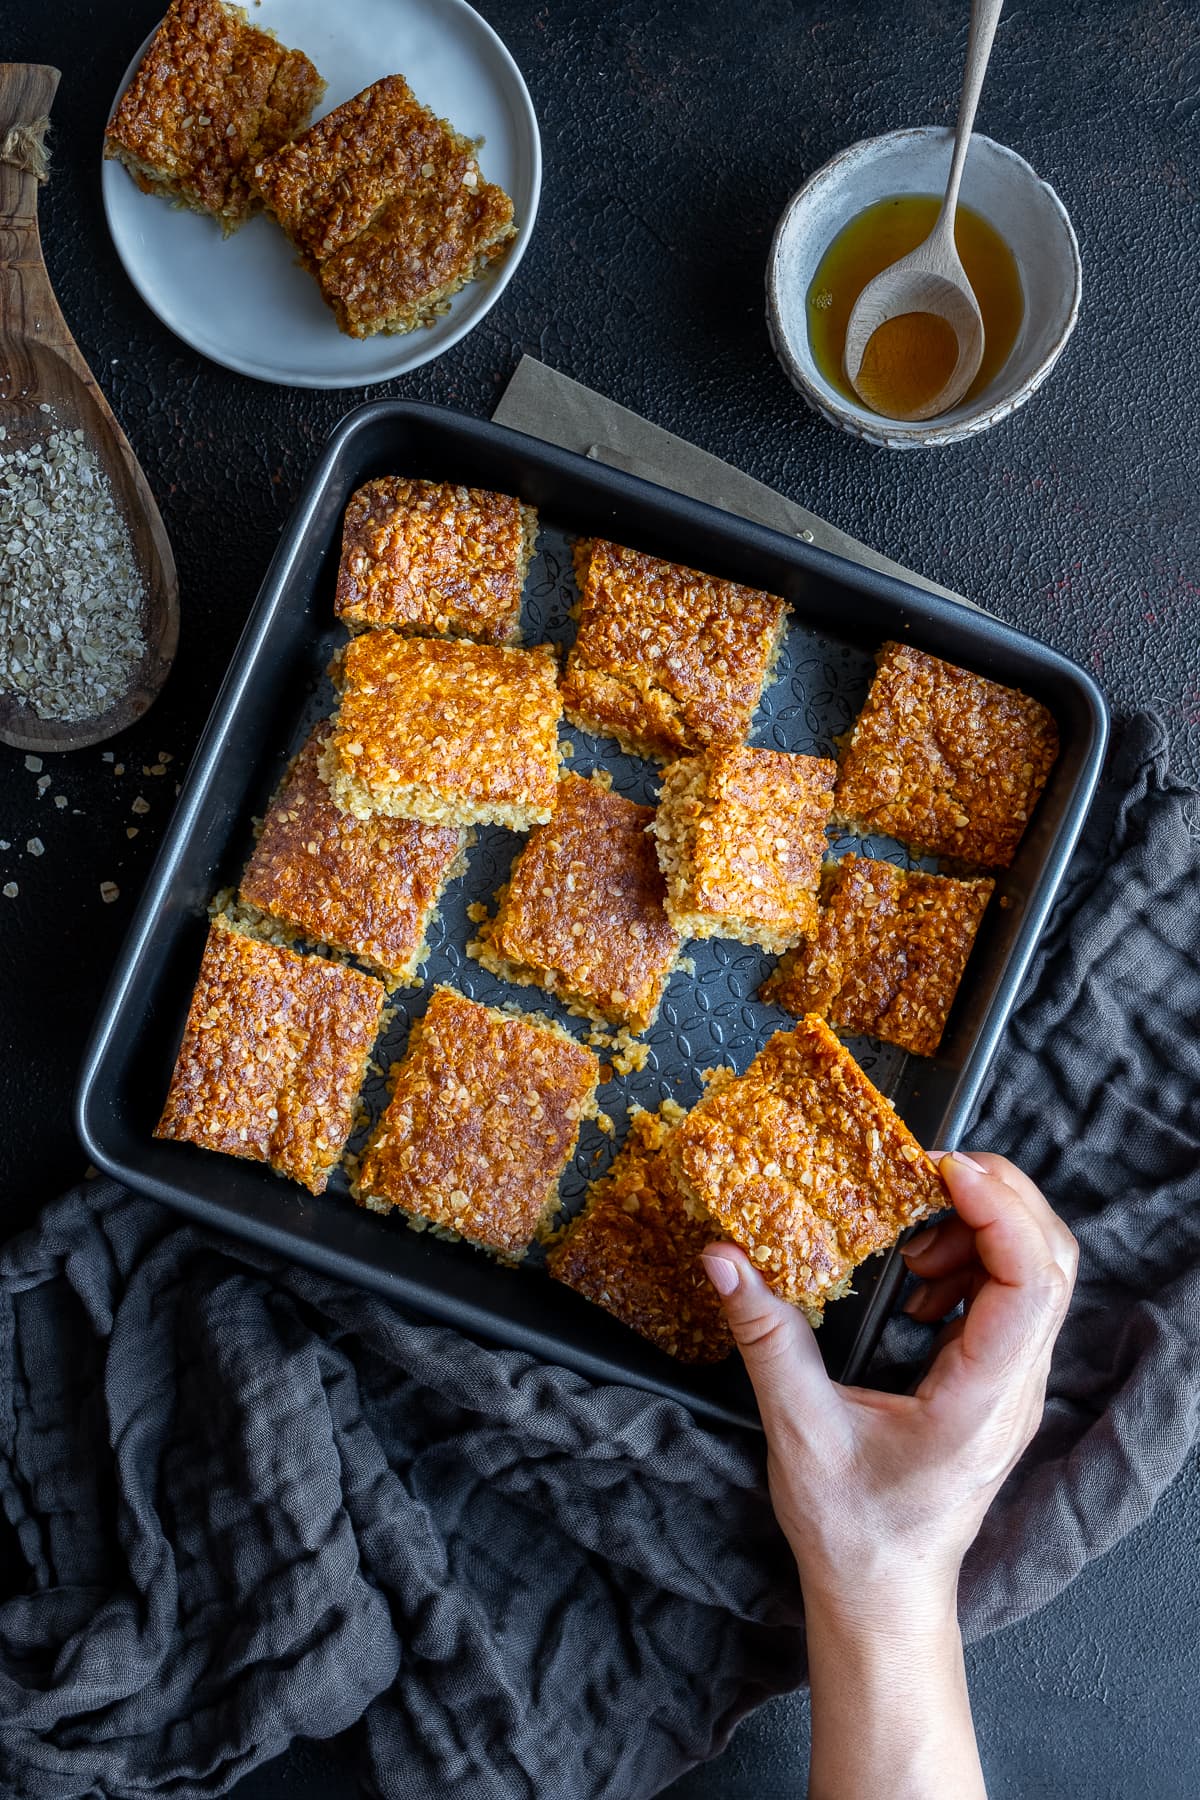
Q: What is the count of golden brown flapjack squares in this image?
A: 14